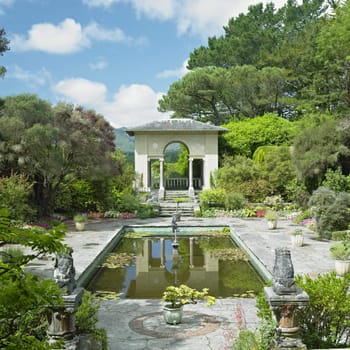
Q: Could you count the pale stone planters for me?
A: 4